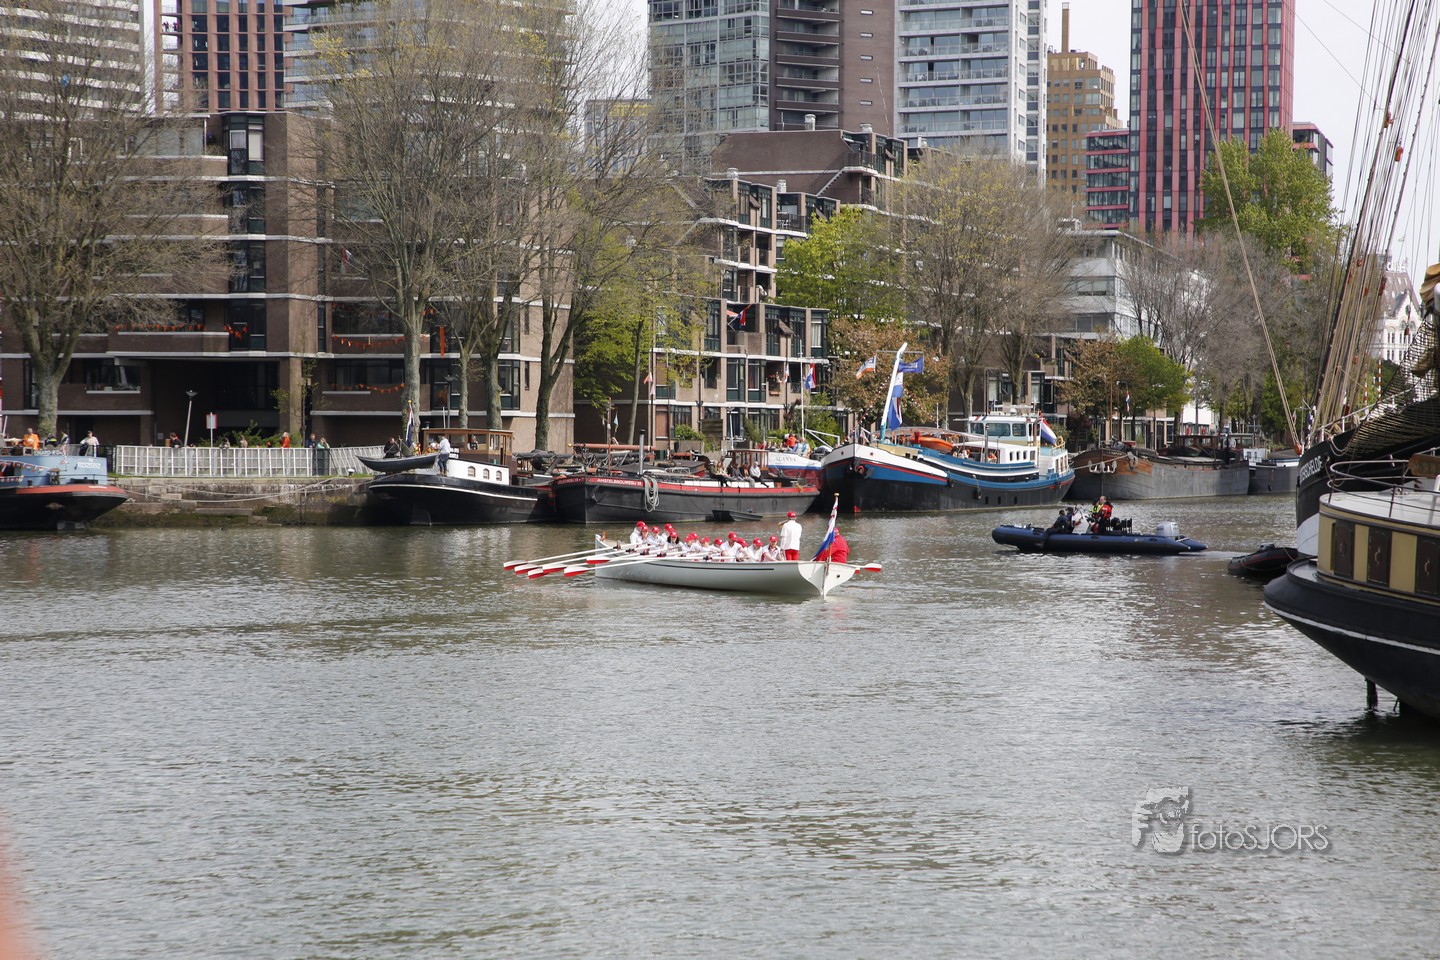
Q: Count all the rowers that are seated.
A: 14